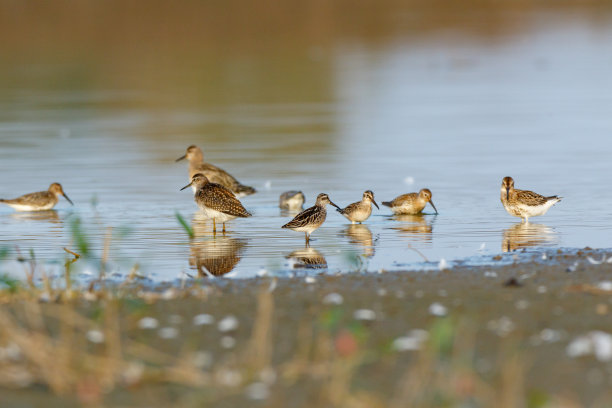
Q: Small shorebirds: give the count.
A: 8